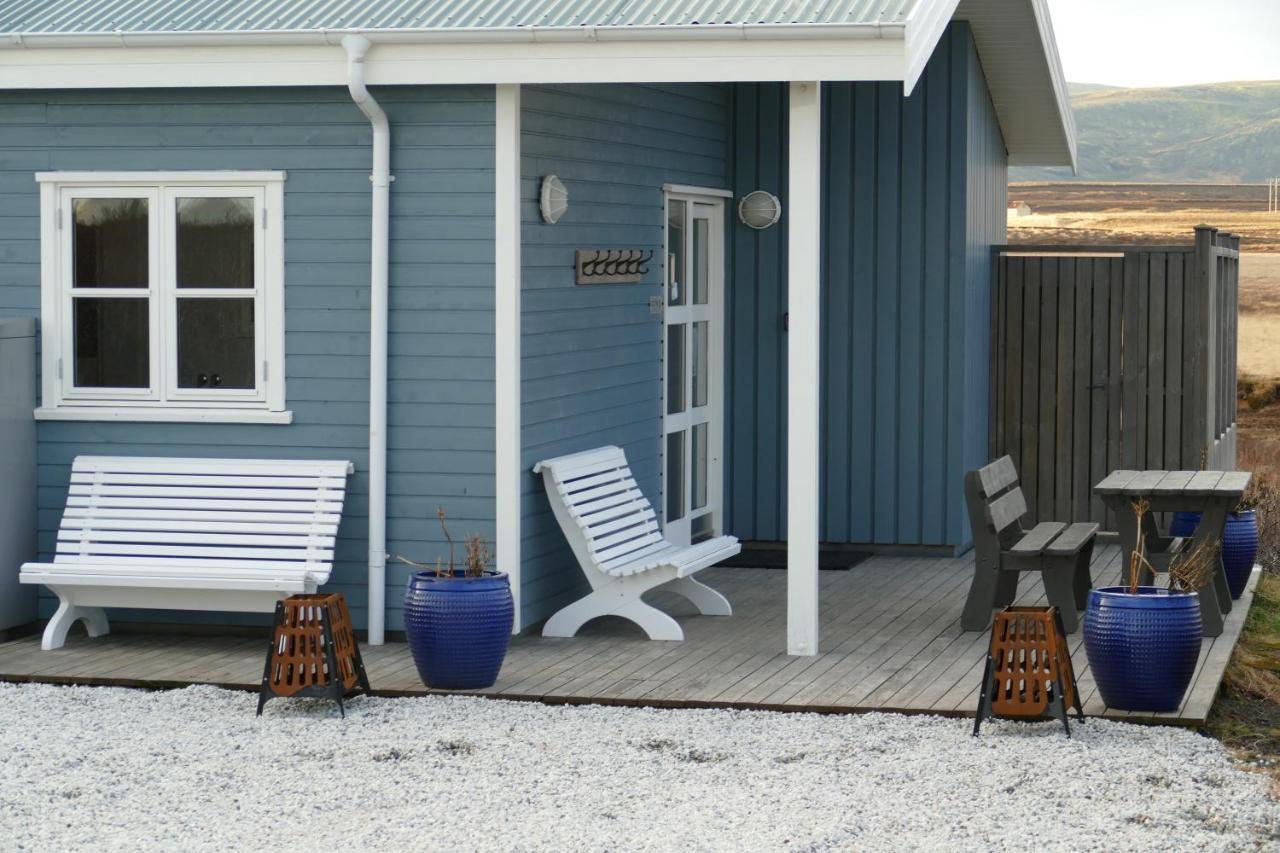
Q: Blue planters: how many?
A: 3